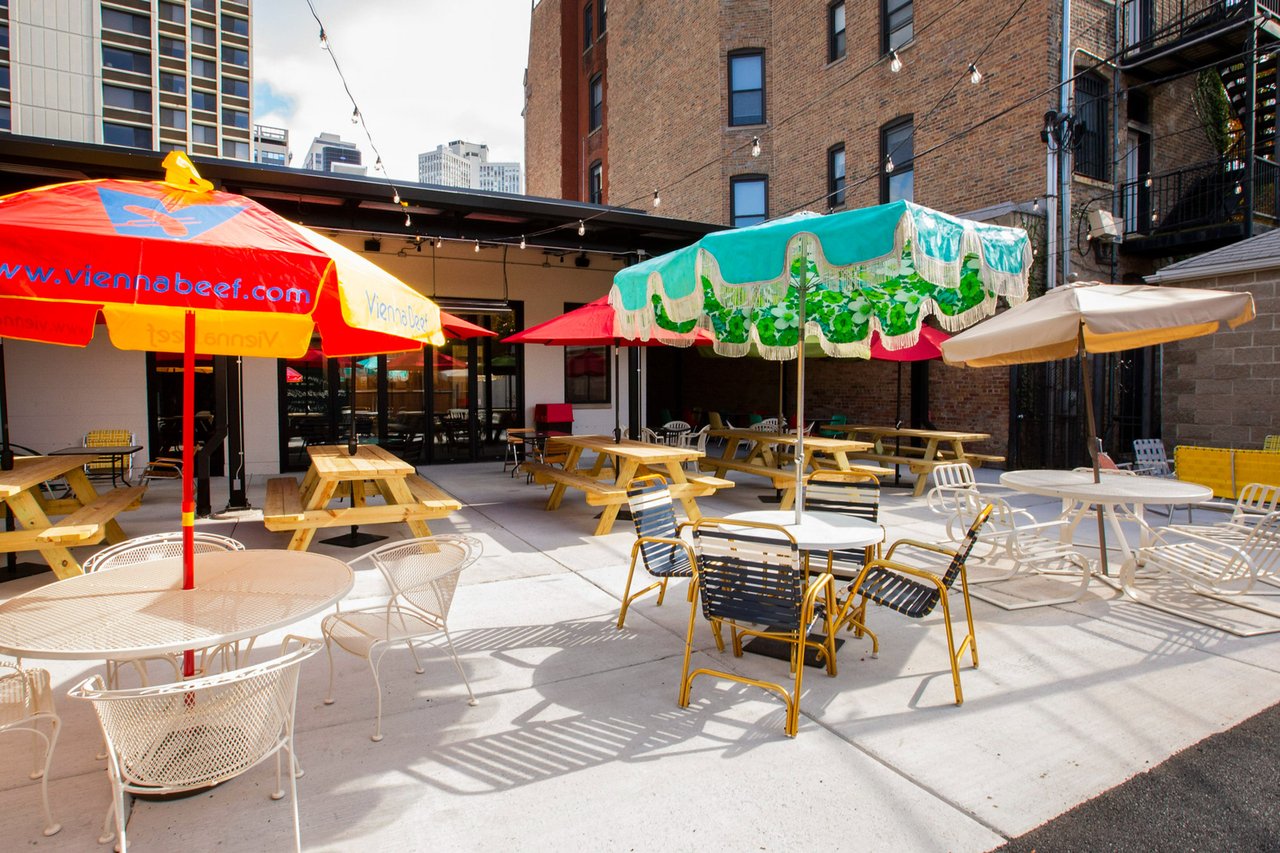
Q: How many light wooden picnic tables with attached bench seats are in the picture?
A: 5